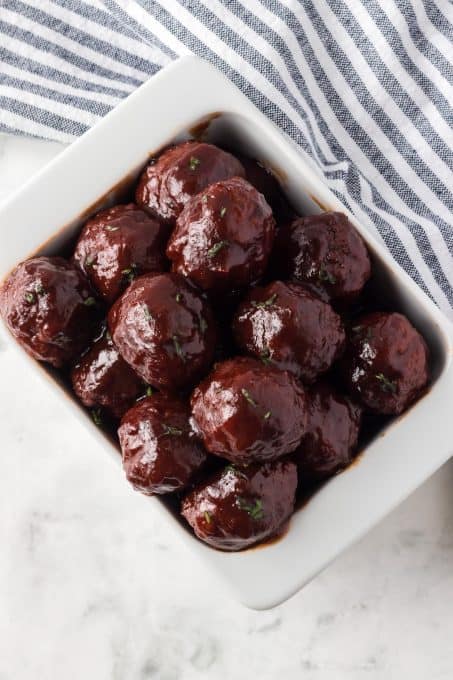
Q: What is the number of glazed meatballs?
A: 14